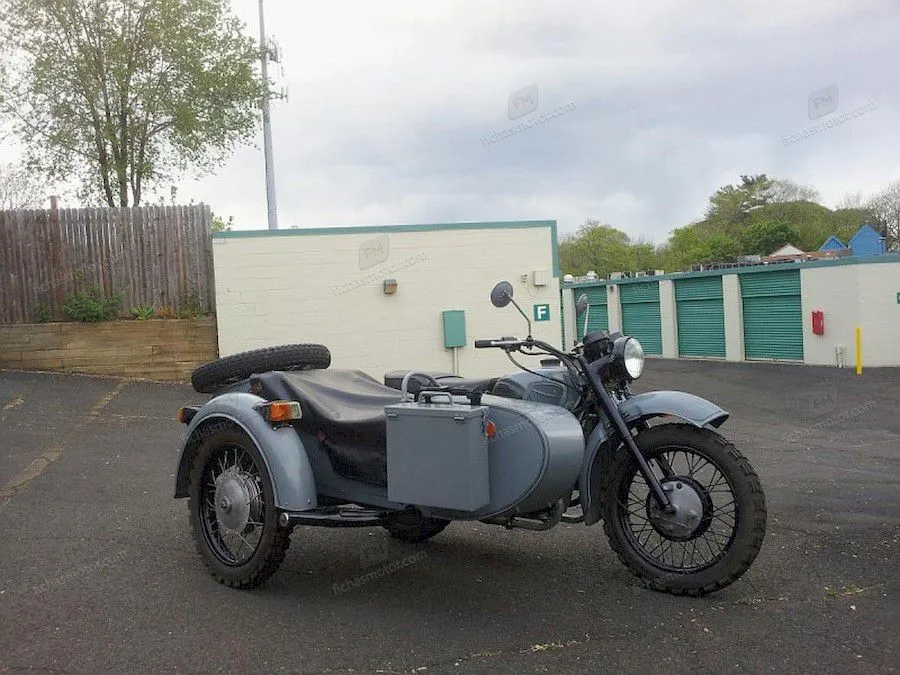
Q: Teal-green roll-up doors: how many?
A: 4